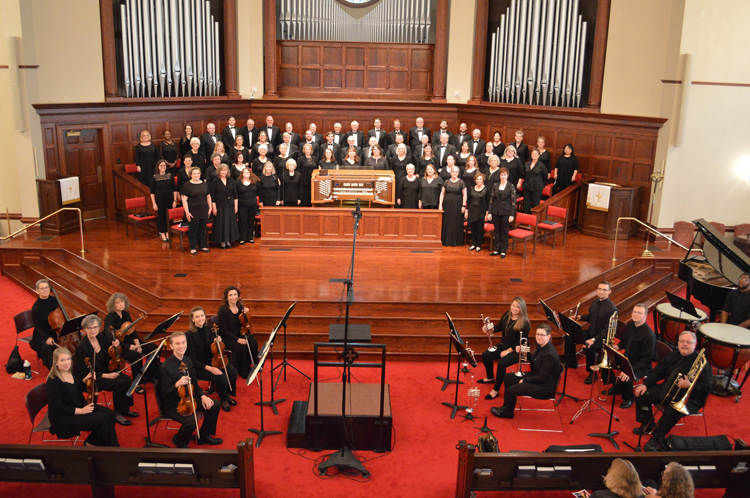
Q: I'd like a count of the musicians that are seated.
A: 13